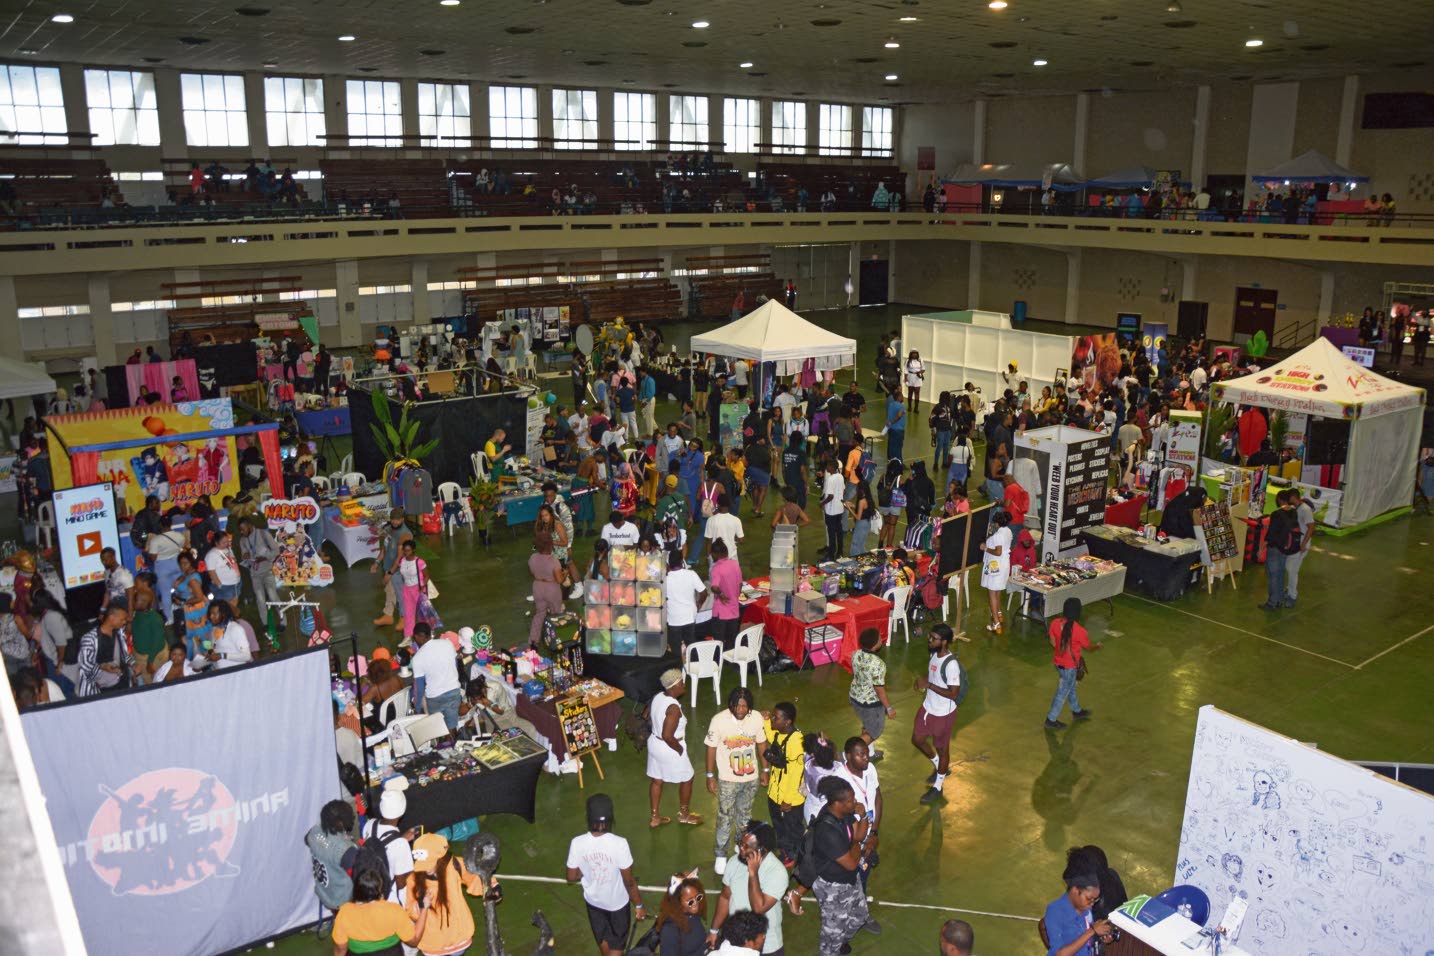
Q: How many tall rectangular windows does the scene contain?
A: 14